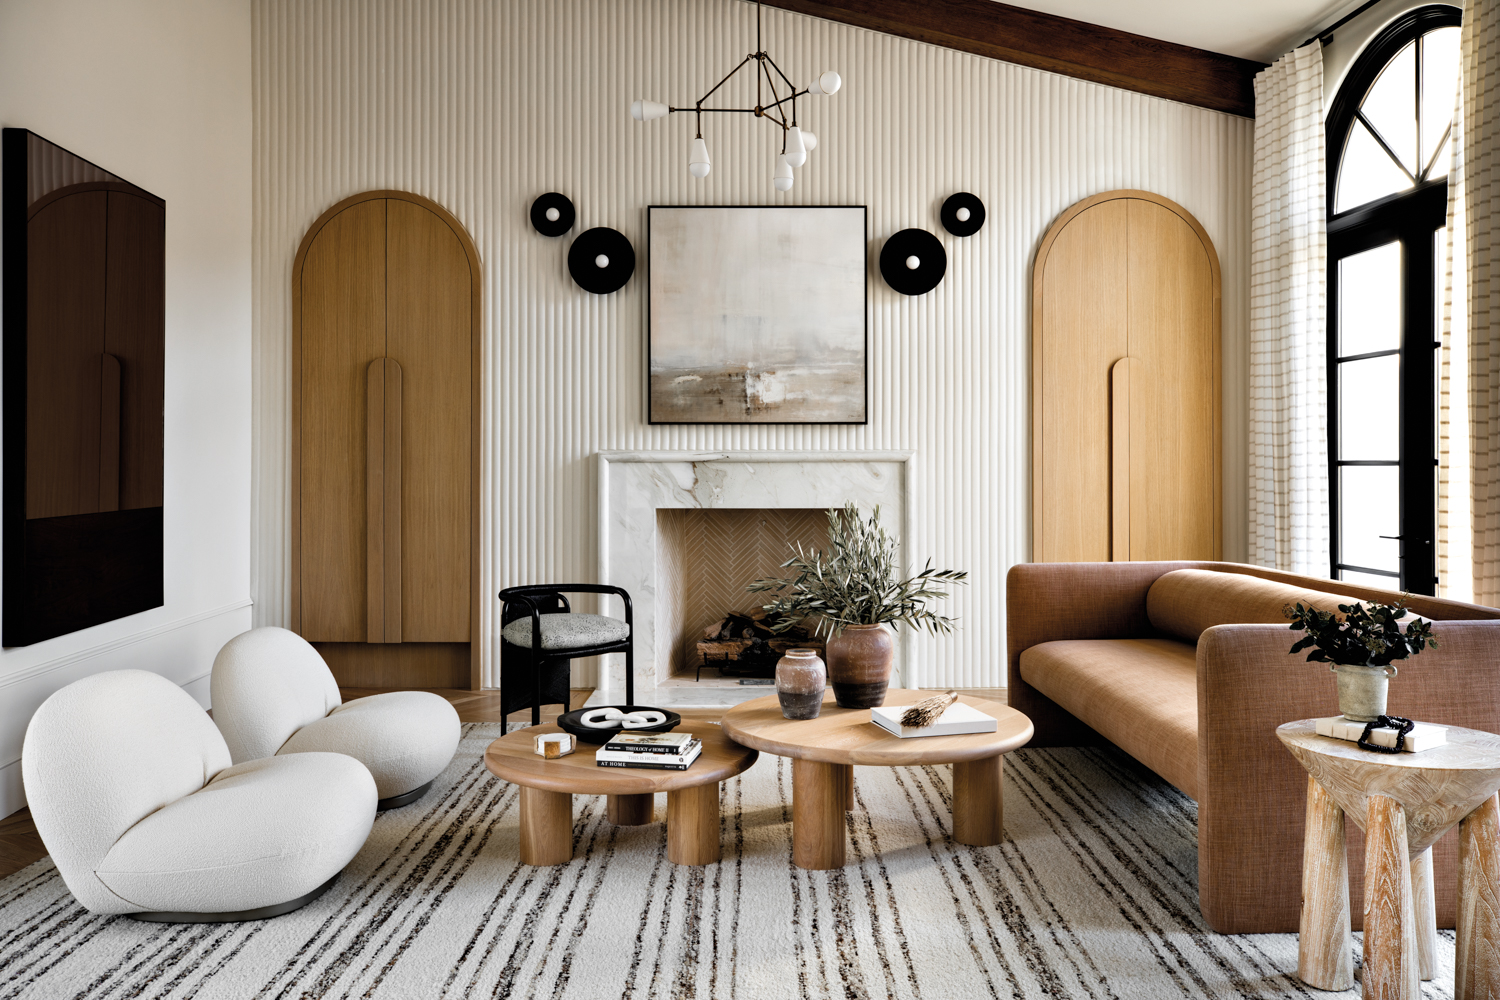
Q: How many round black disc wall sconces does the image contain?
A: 4